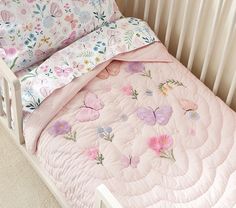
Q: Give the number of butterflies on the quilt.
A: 5